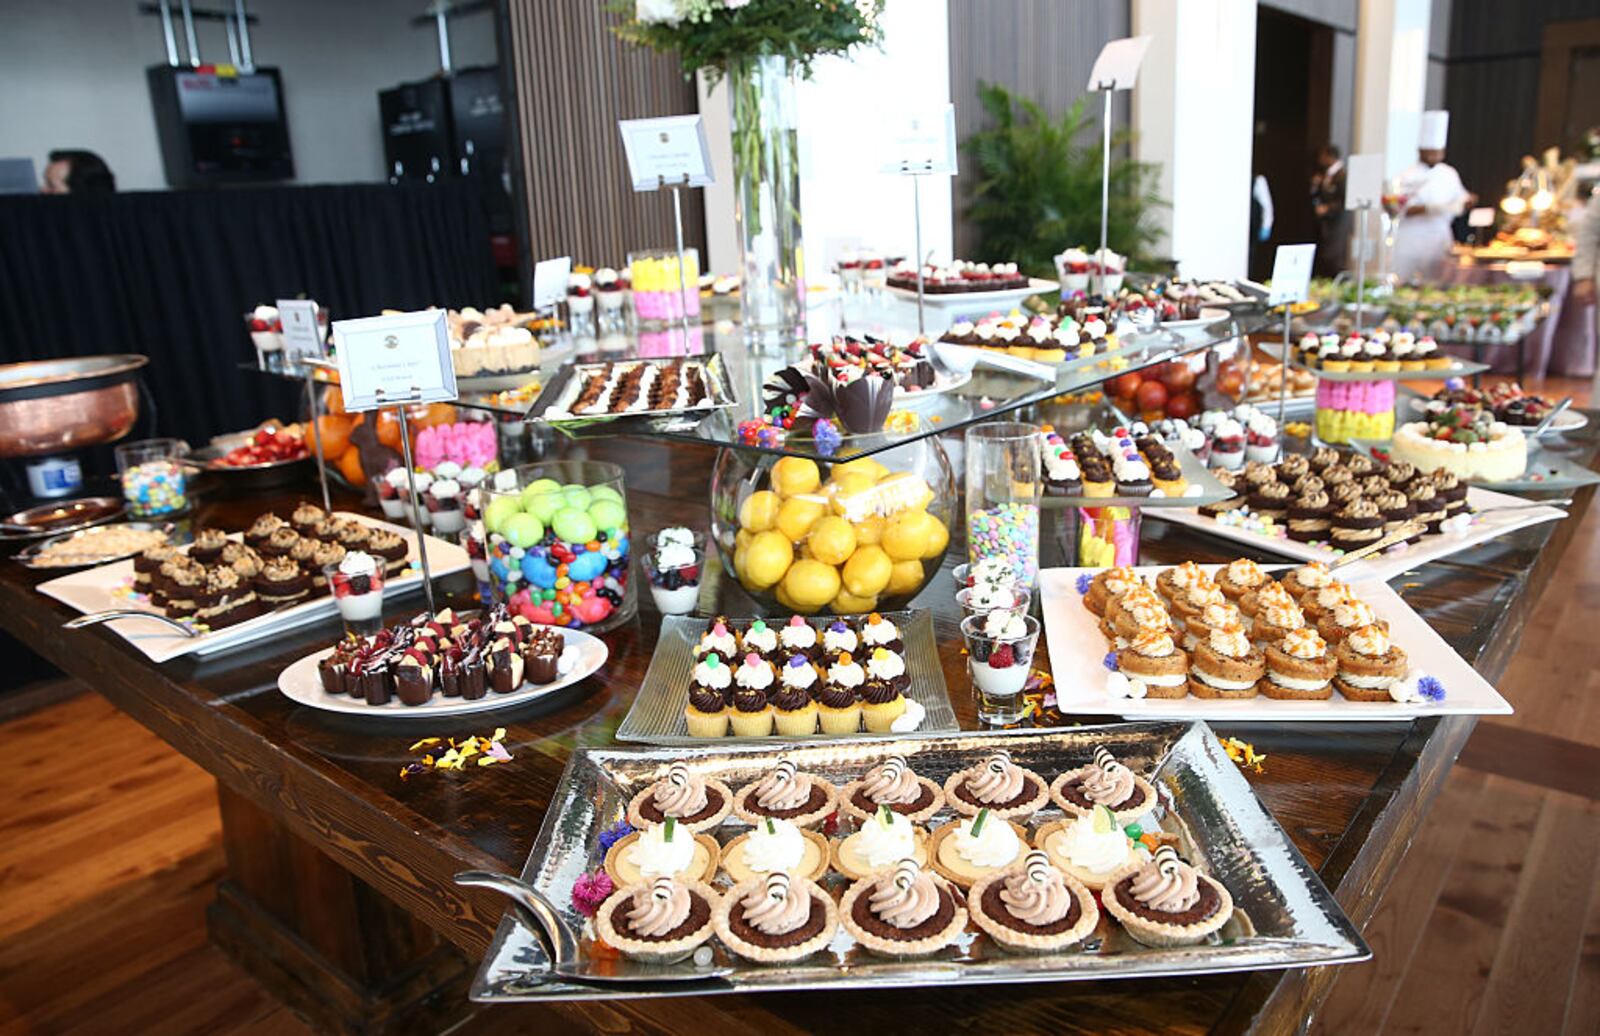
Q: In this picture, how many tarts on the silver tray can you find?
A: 15